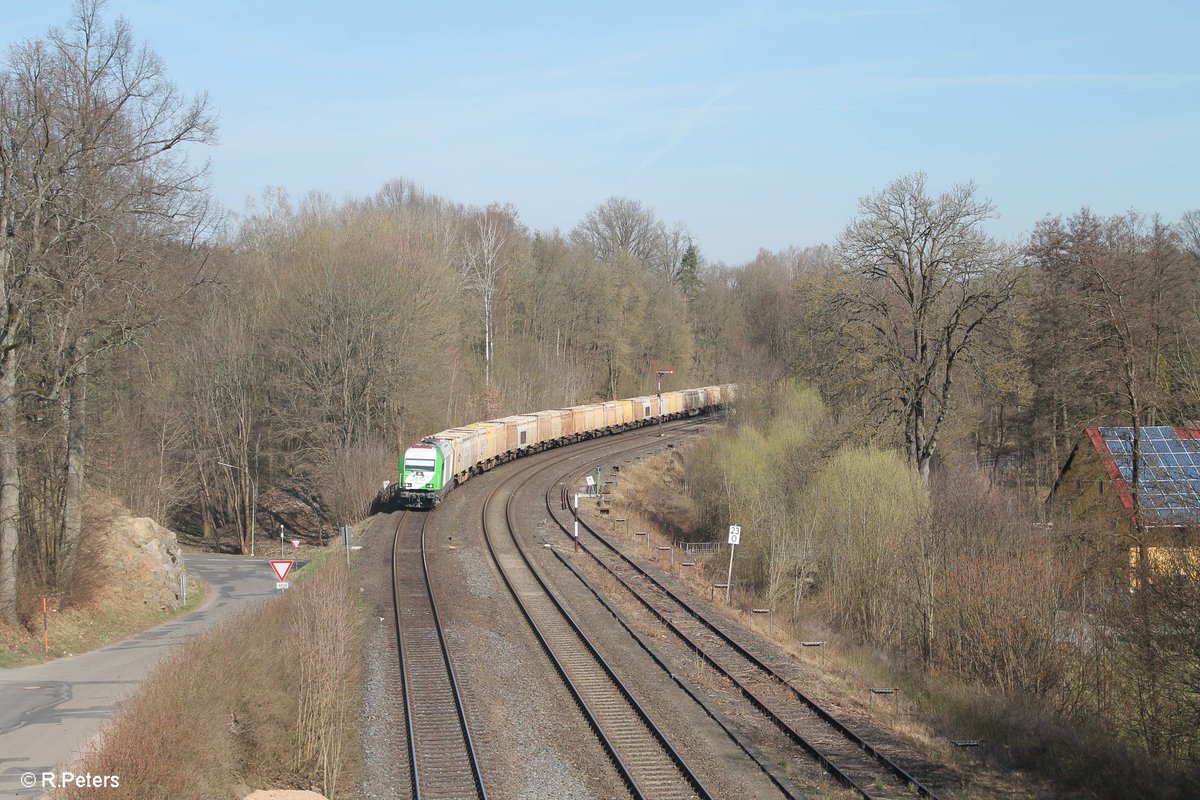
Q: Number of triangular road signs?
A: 2